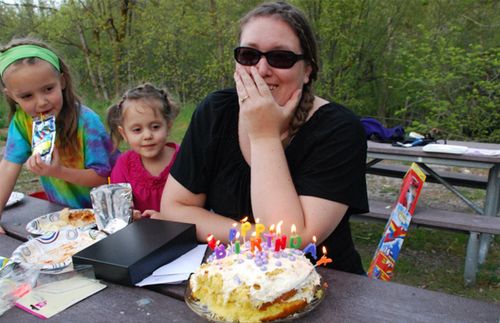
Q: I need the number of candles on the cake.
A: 13